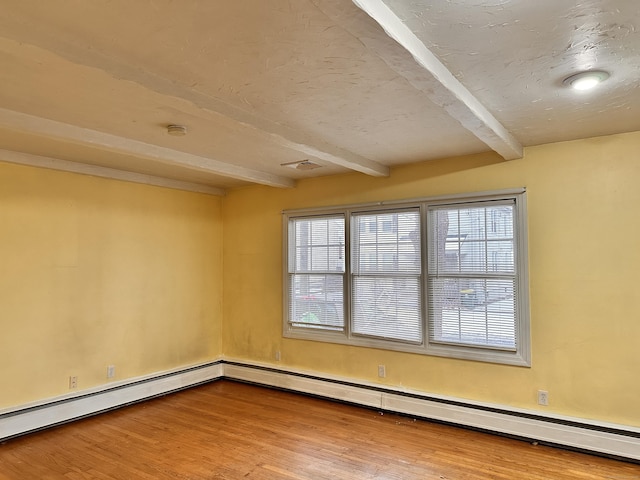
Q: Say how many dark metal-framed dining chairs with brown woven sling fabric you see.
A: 0